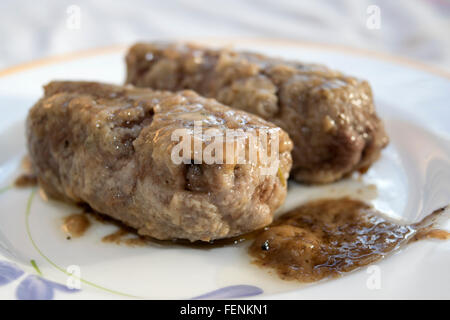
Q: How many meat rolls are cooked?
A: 2